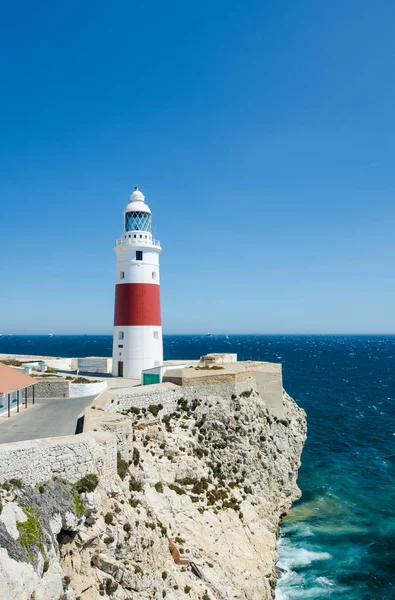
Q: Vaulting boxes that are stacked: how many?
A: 0